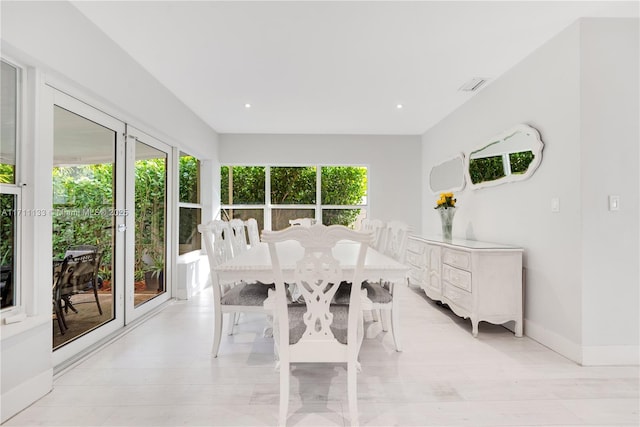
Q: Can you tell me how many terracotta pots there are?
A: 0